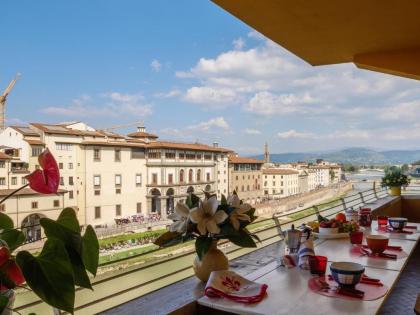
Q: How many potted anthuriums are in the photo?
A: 1